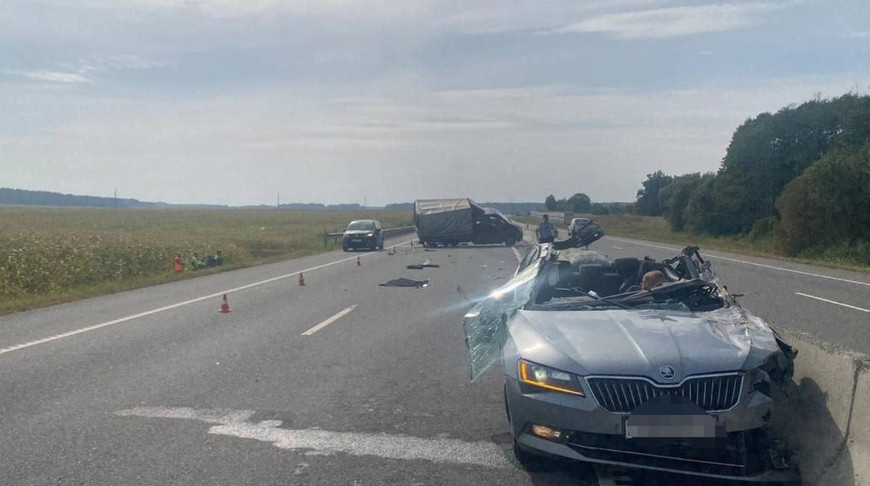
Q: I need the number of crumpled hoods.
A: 1